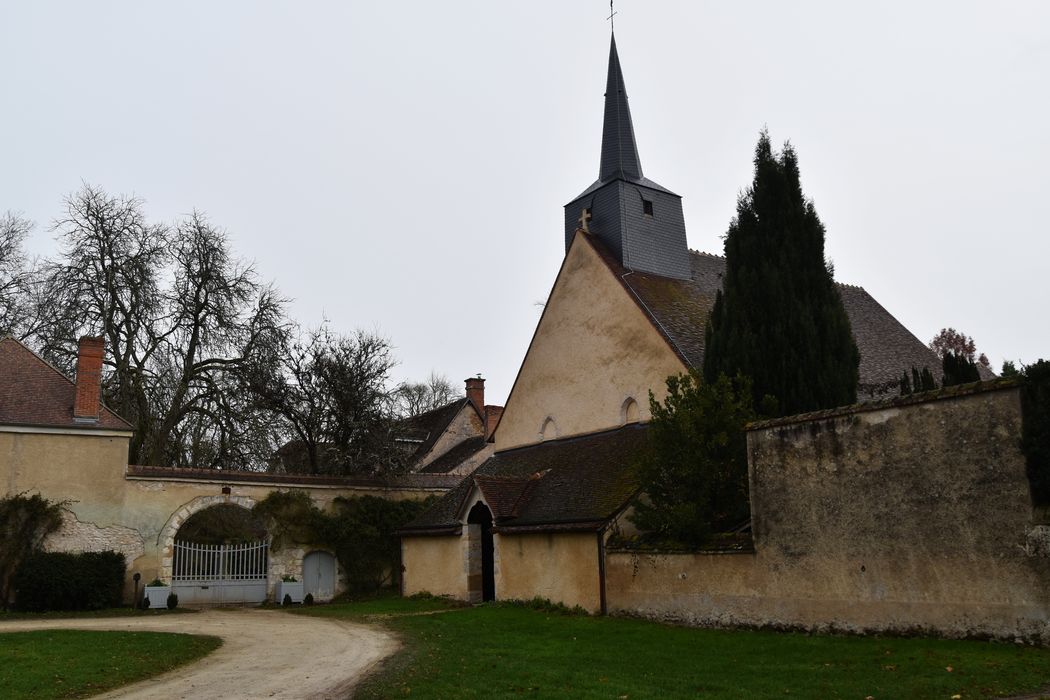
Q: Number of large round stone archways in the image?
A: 1